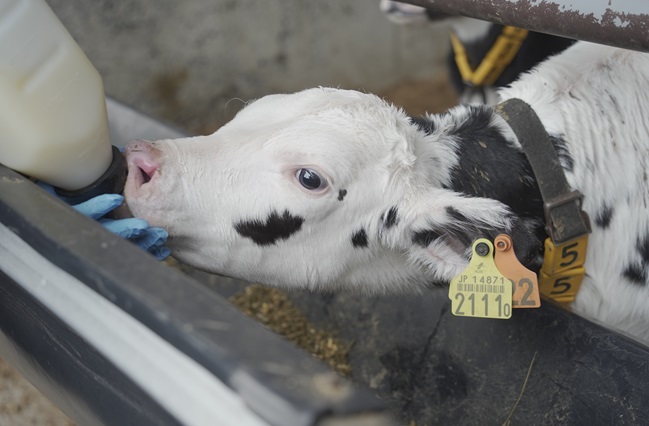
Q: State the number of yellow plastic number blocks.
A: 2